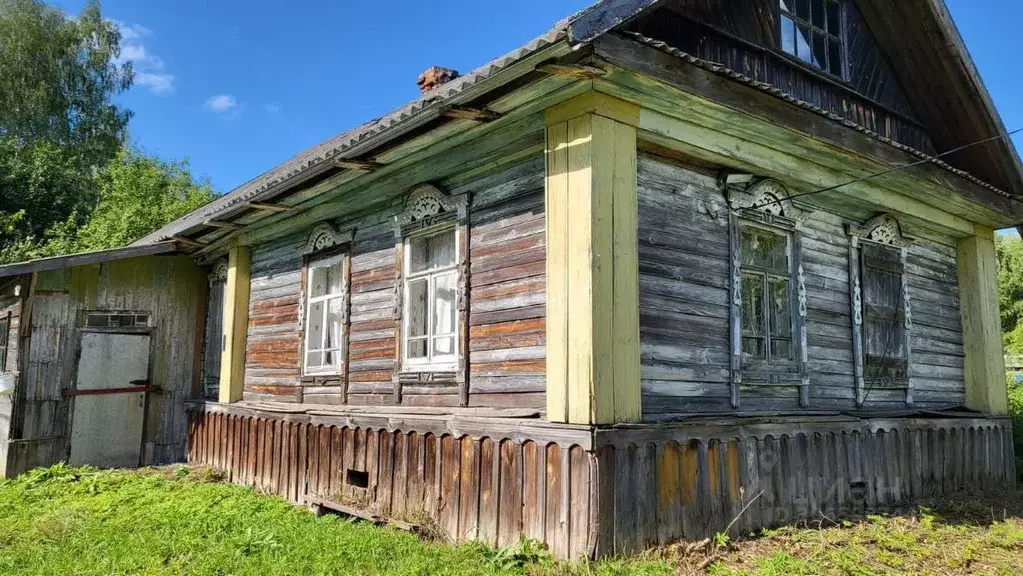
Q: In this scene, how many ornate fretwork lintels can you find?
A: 5